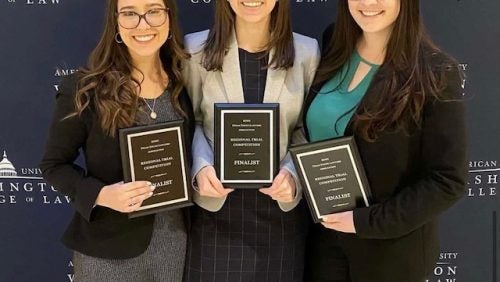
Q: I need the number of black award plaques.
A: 3